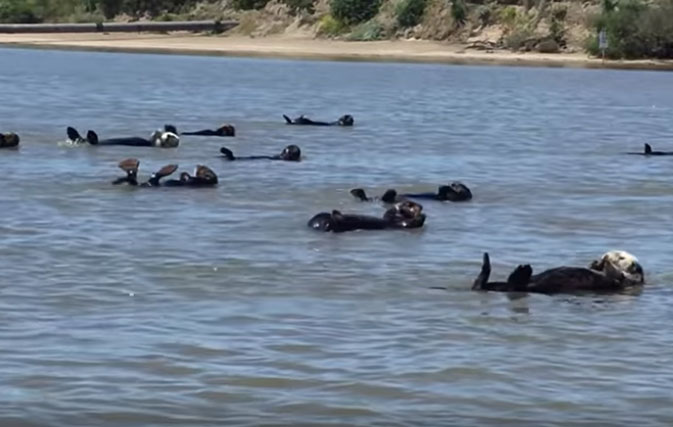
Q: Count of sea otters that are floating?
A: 10